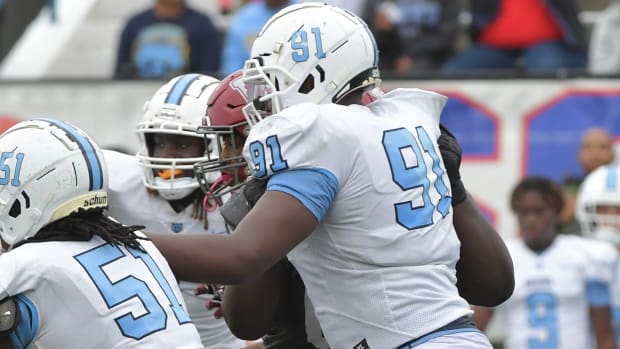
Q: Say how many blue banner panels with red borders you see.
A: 2